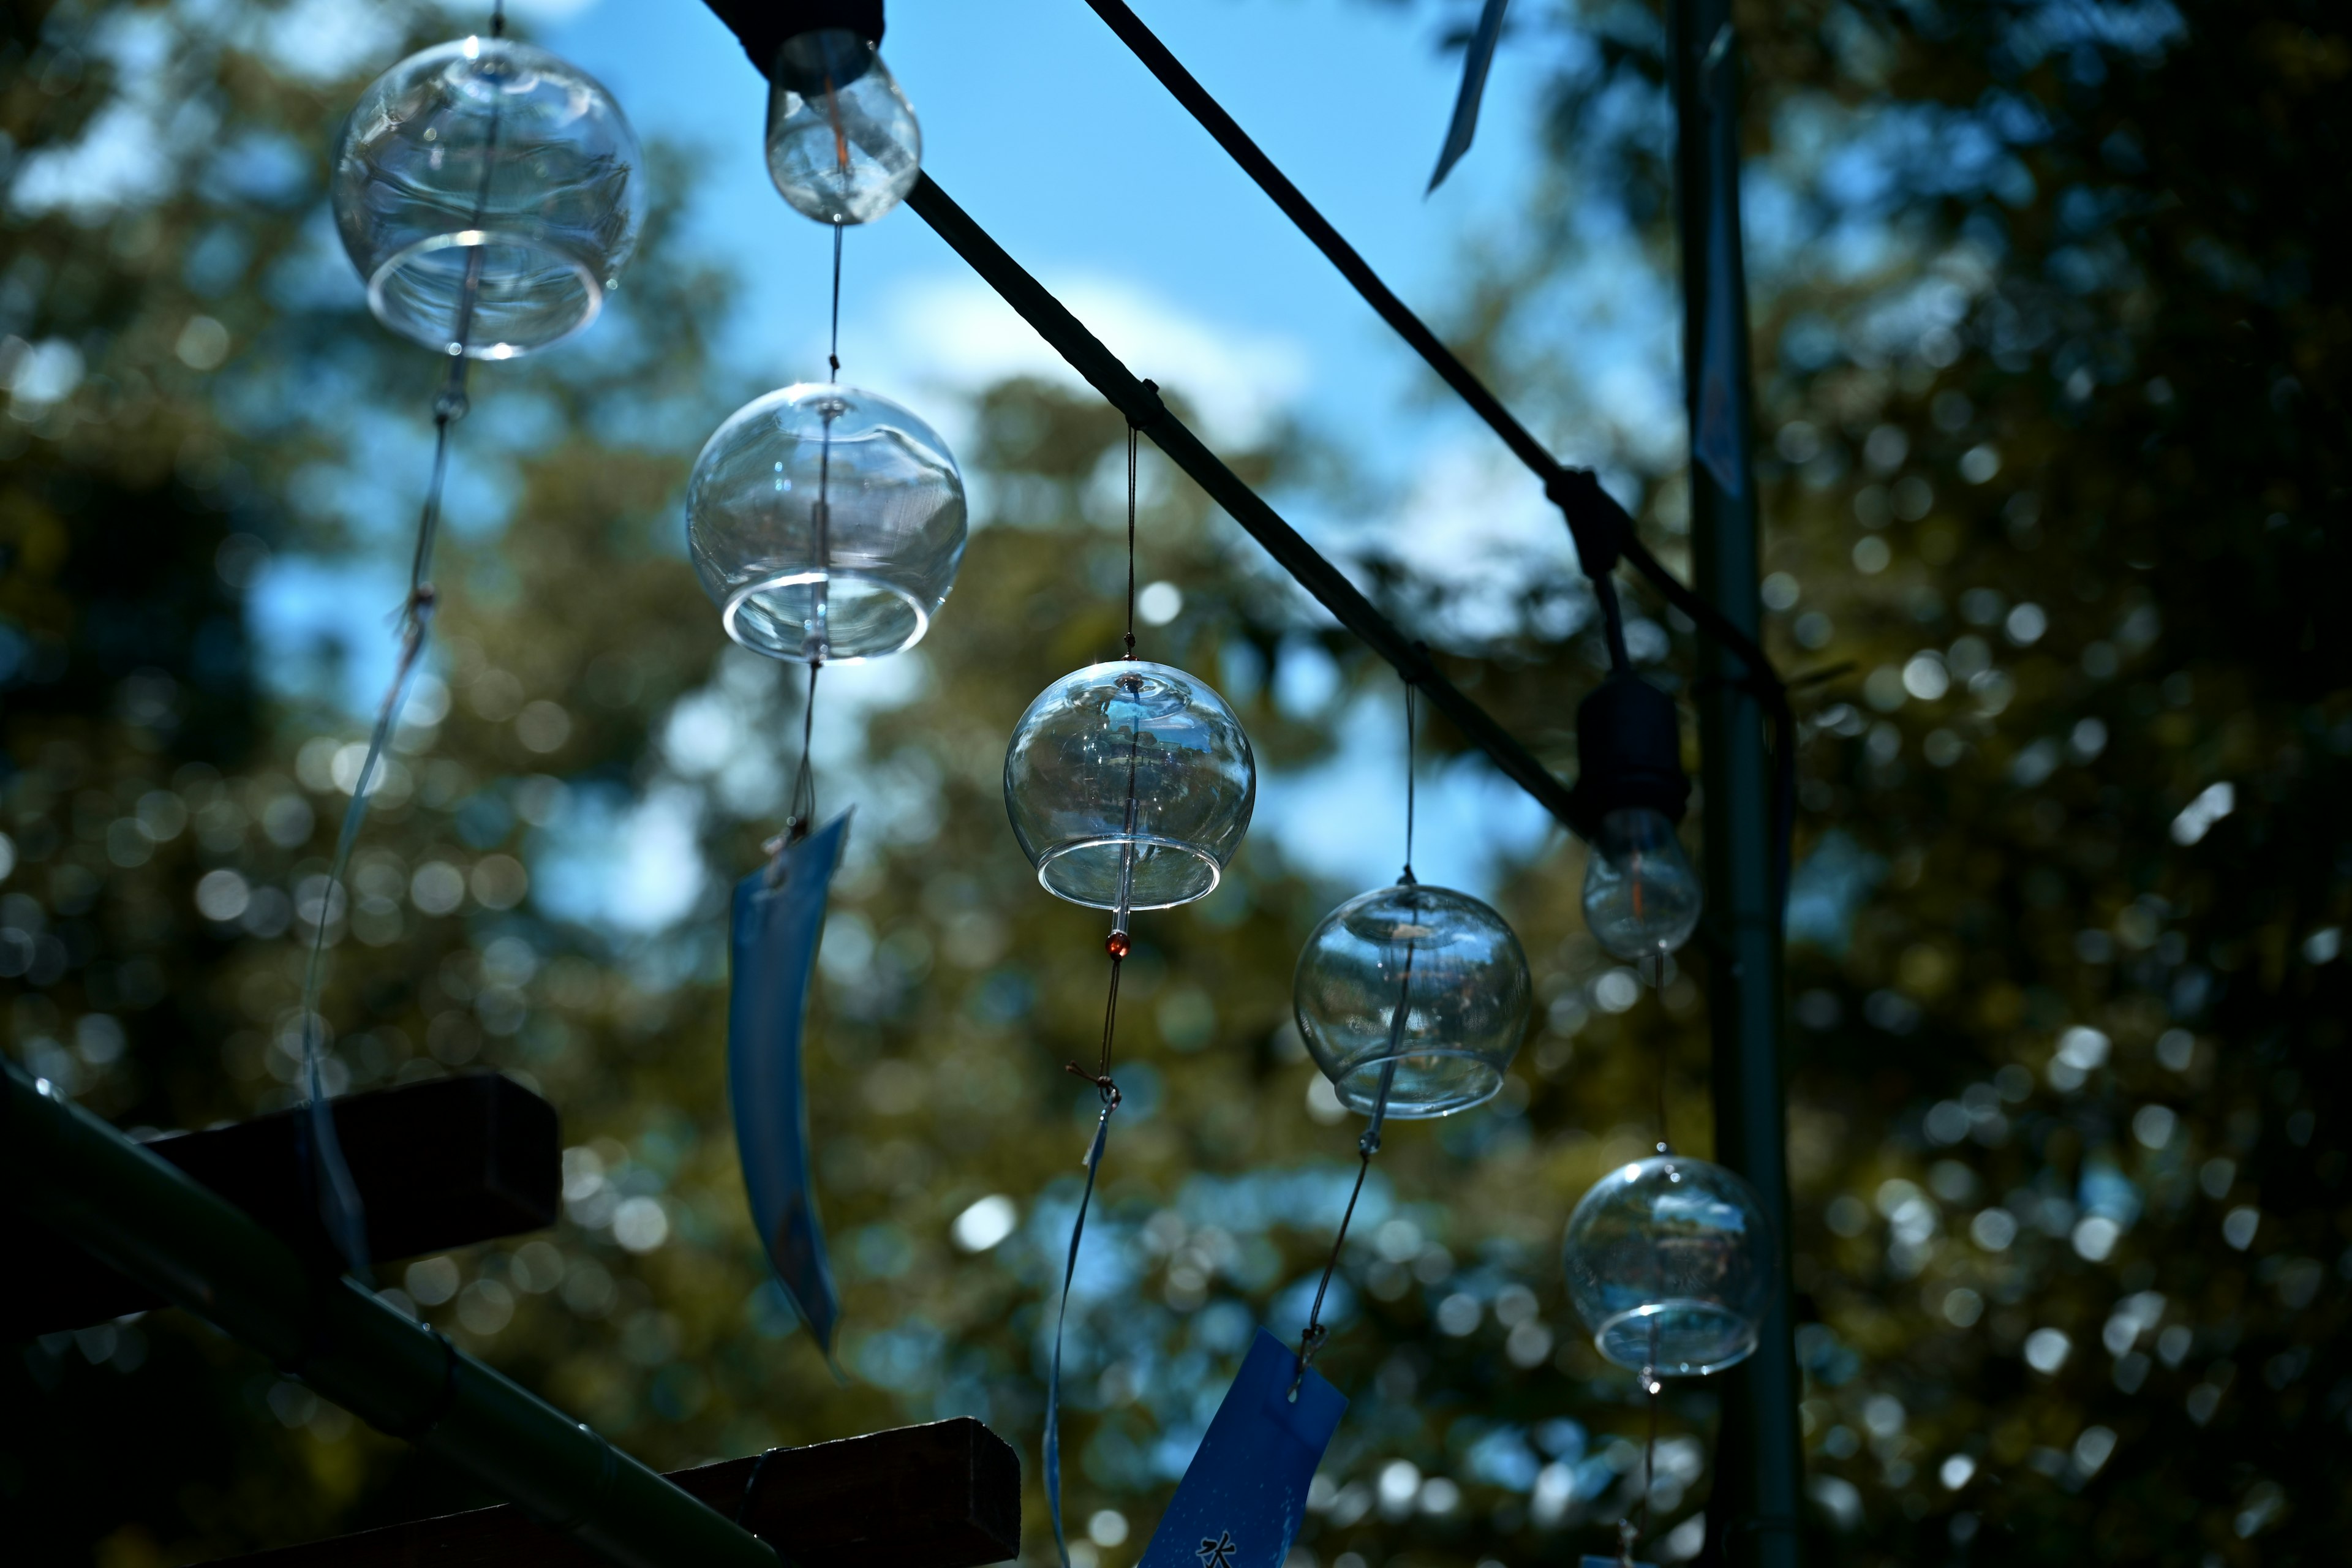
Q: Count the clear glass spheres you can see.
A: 5